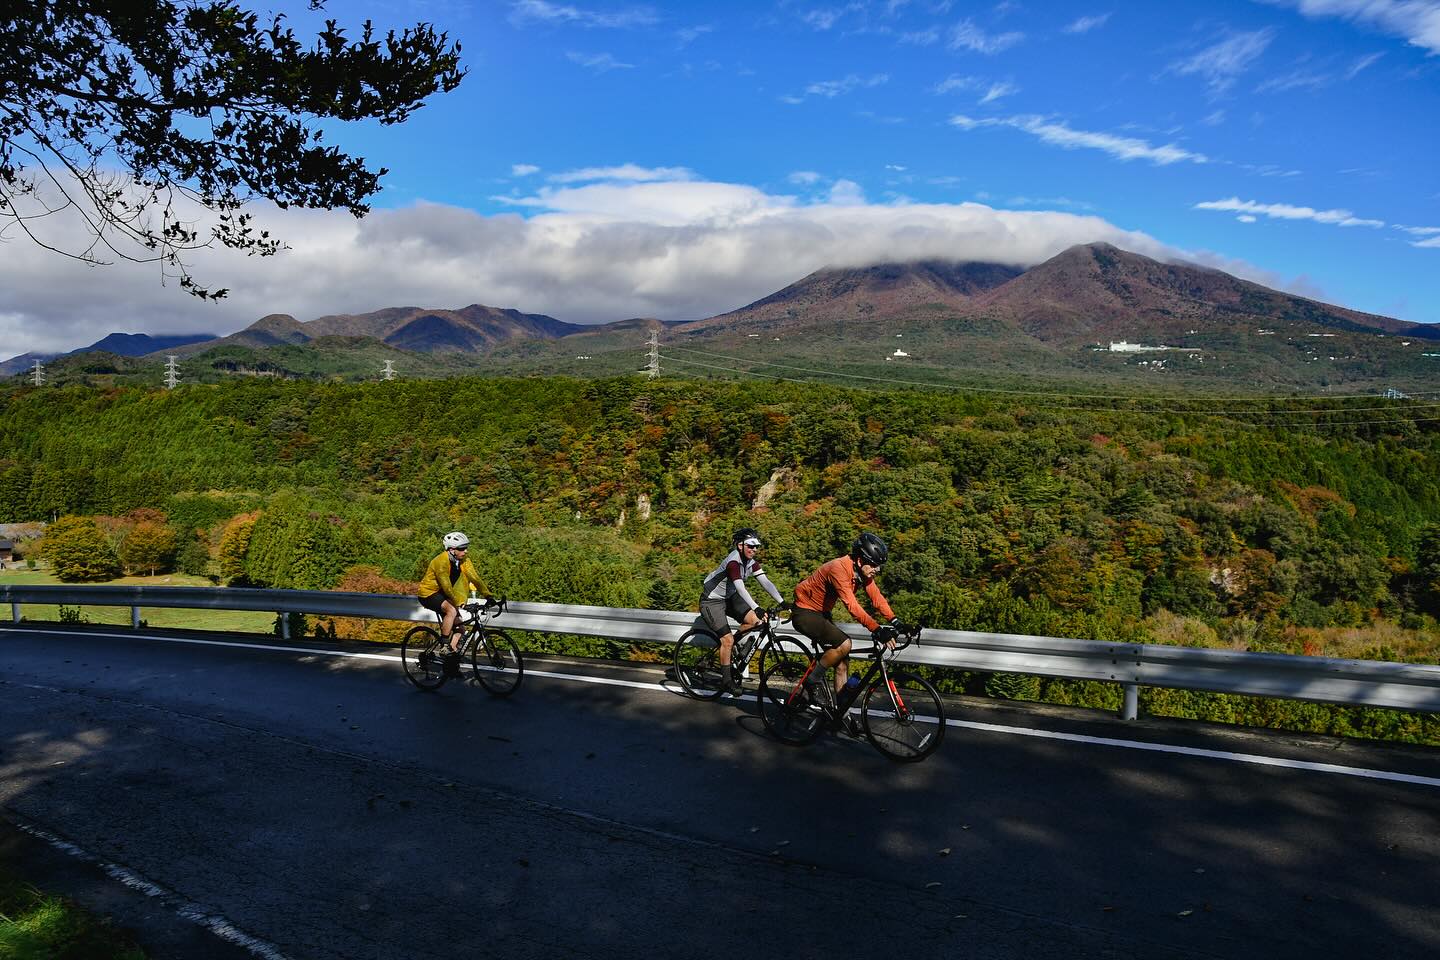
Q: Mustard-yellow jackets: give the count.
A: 1